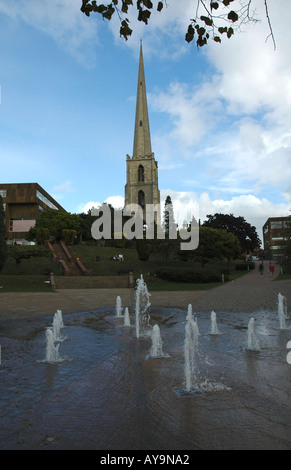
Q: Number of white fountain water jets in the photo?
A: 11